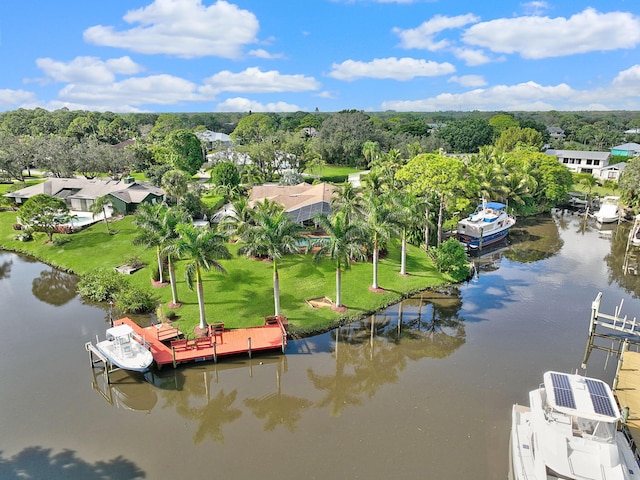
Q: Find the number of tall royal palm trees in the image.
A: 7